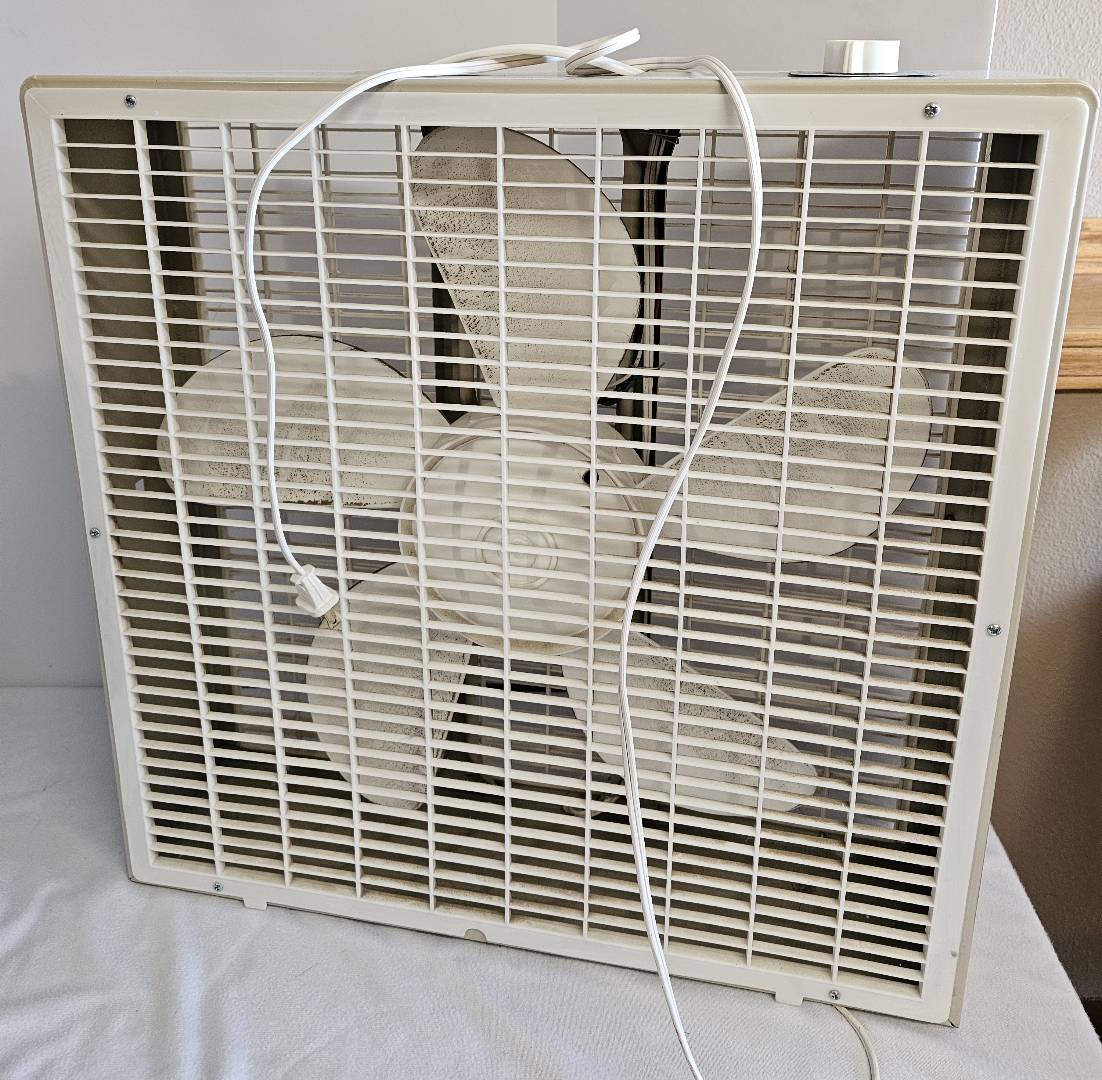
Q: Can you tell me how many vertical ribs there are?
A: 9